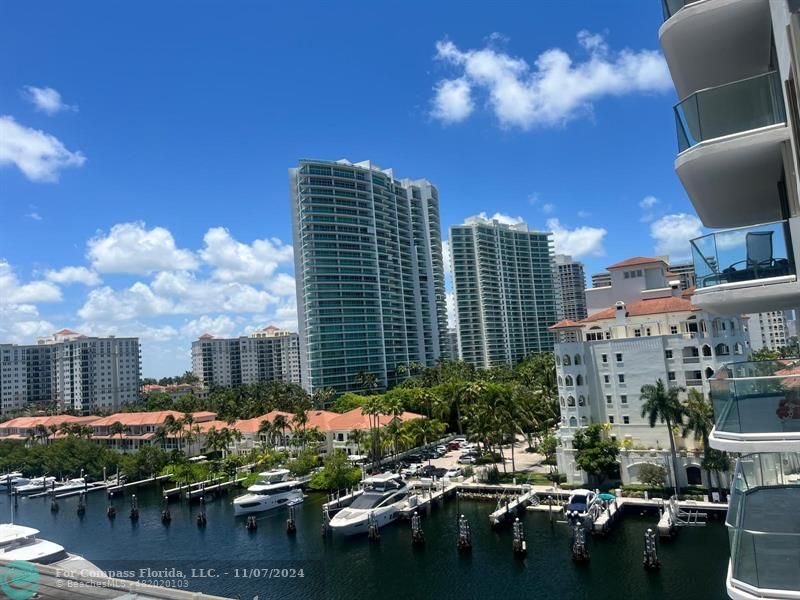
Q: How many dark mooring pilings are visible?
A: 15